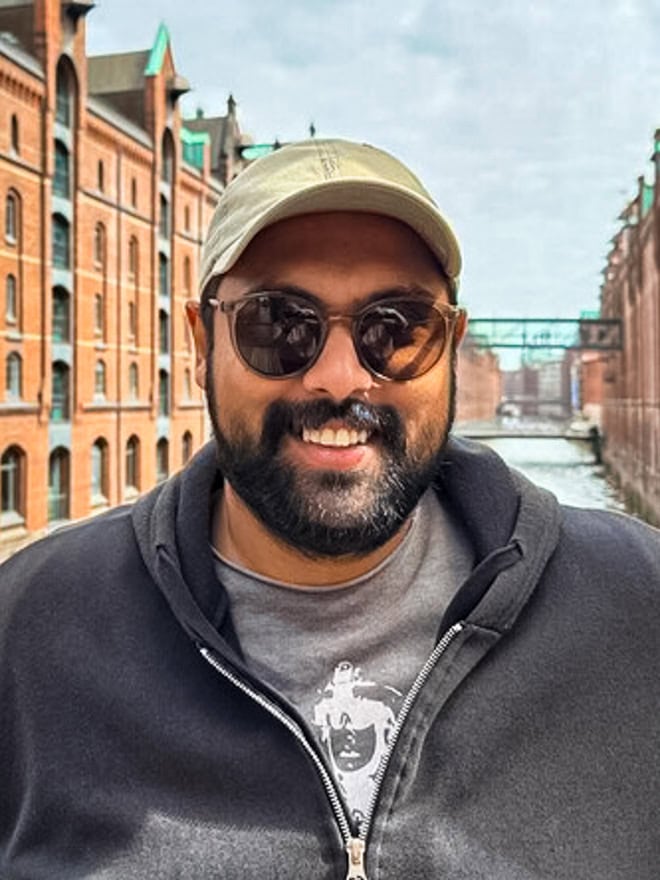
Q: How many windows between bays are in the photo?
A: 10